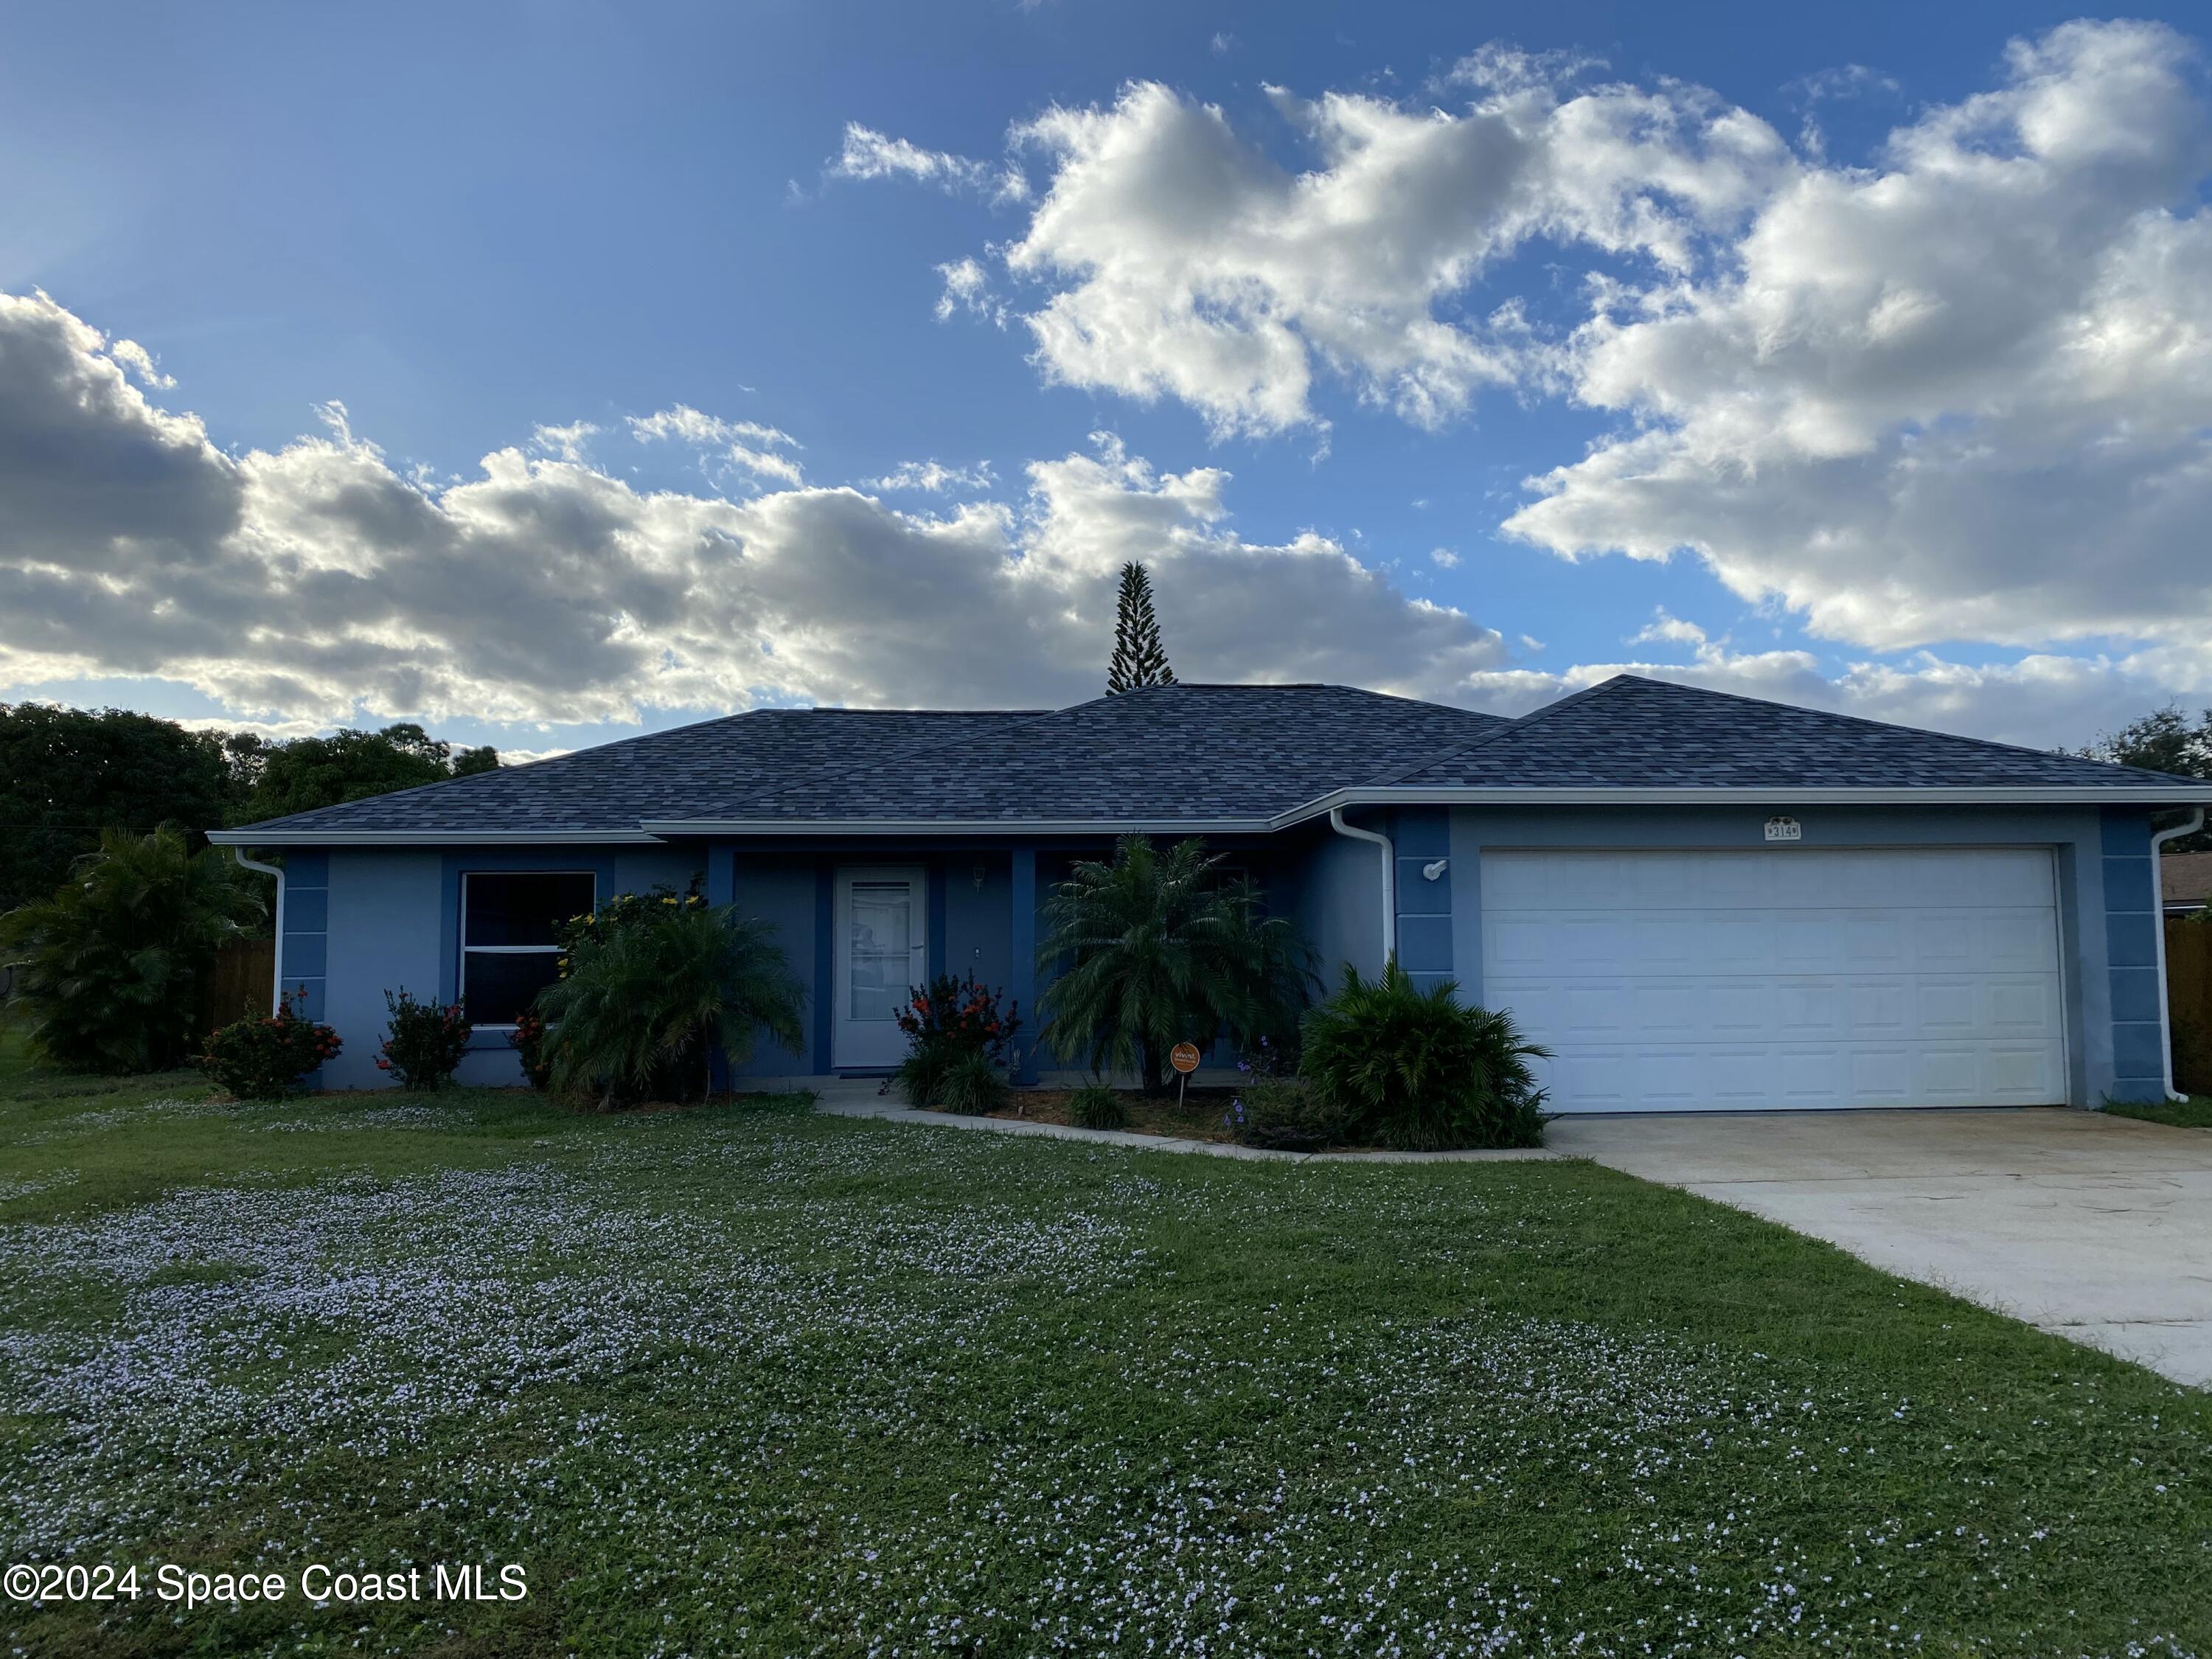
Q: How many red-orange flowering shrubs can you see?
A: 4